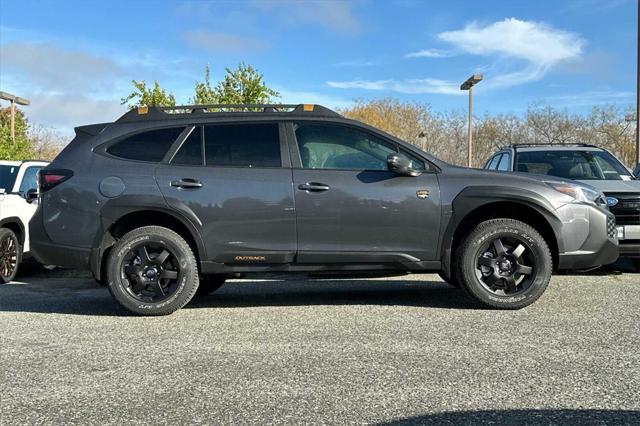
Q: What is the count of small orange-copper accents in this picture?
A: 4